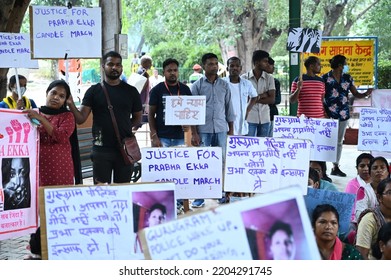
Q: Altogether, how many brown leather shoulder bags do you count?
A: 1